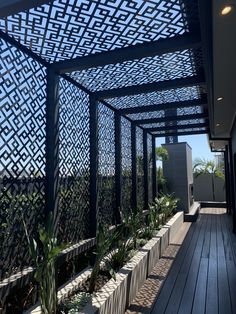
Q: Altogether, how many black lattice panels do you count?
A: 12